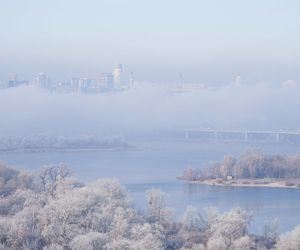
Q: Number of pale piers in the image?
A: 4